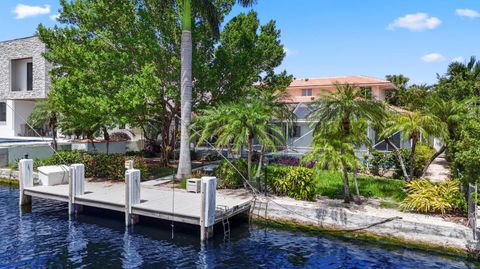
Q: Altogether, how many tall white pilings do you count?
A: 4